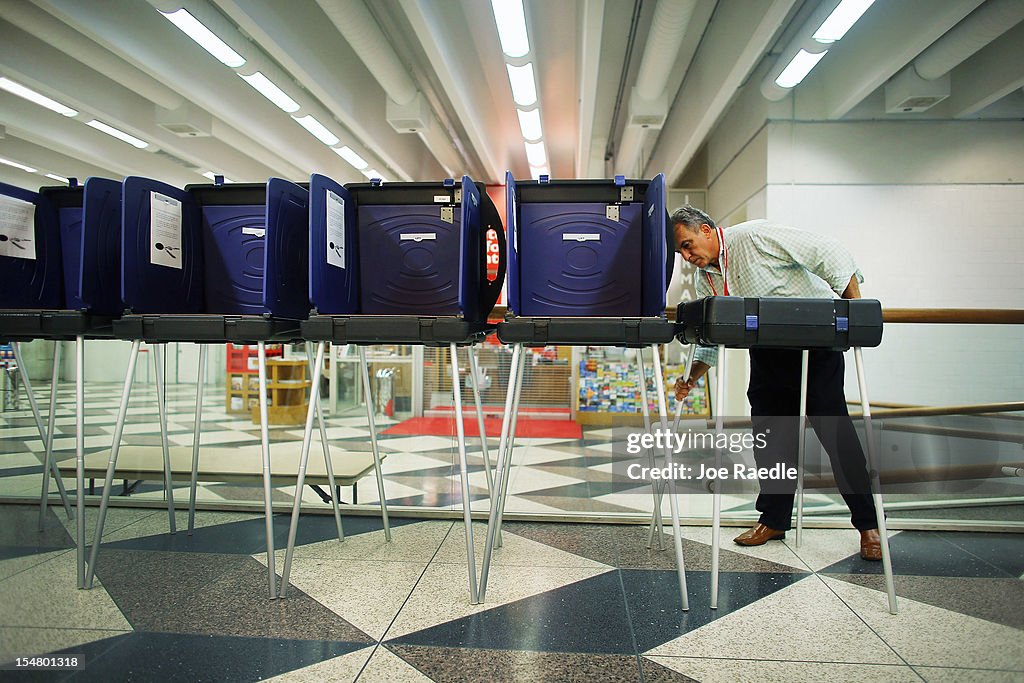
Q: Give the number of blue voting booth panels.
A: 12